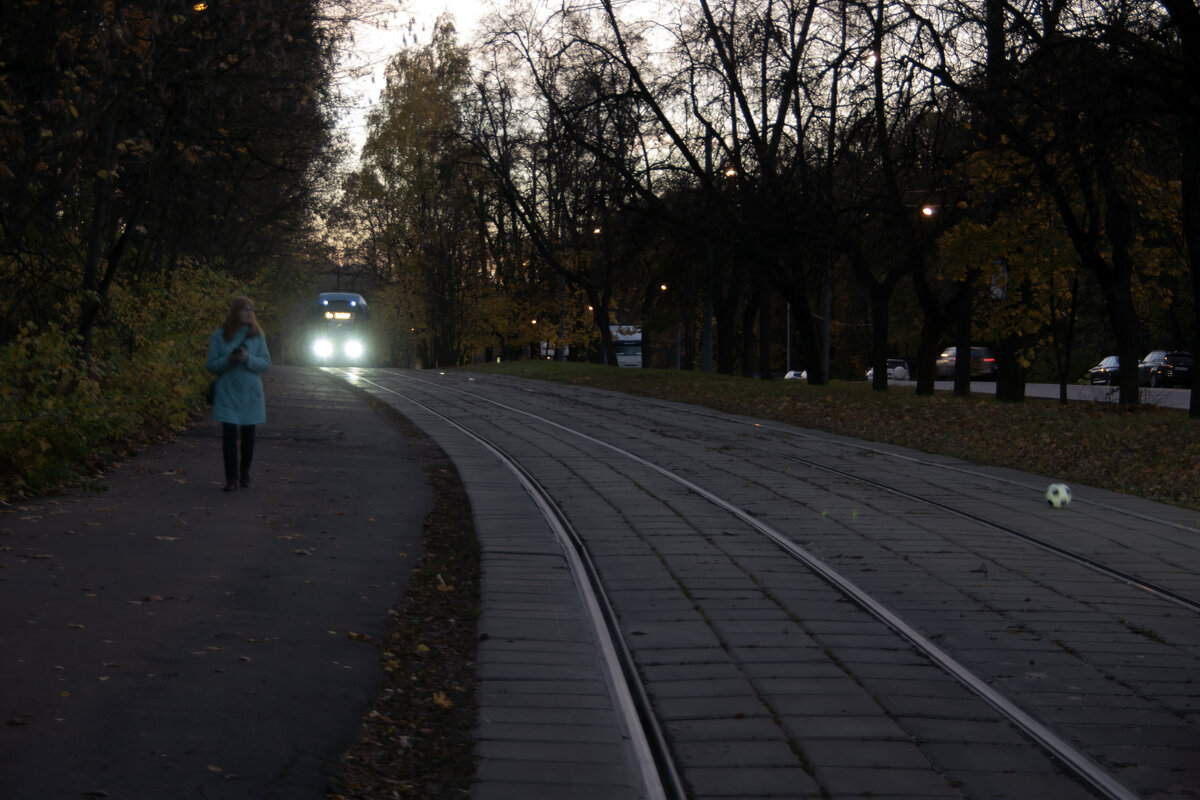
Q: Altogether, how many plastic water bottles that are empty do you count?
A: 0